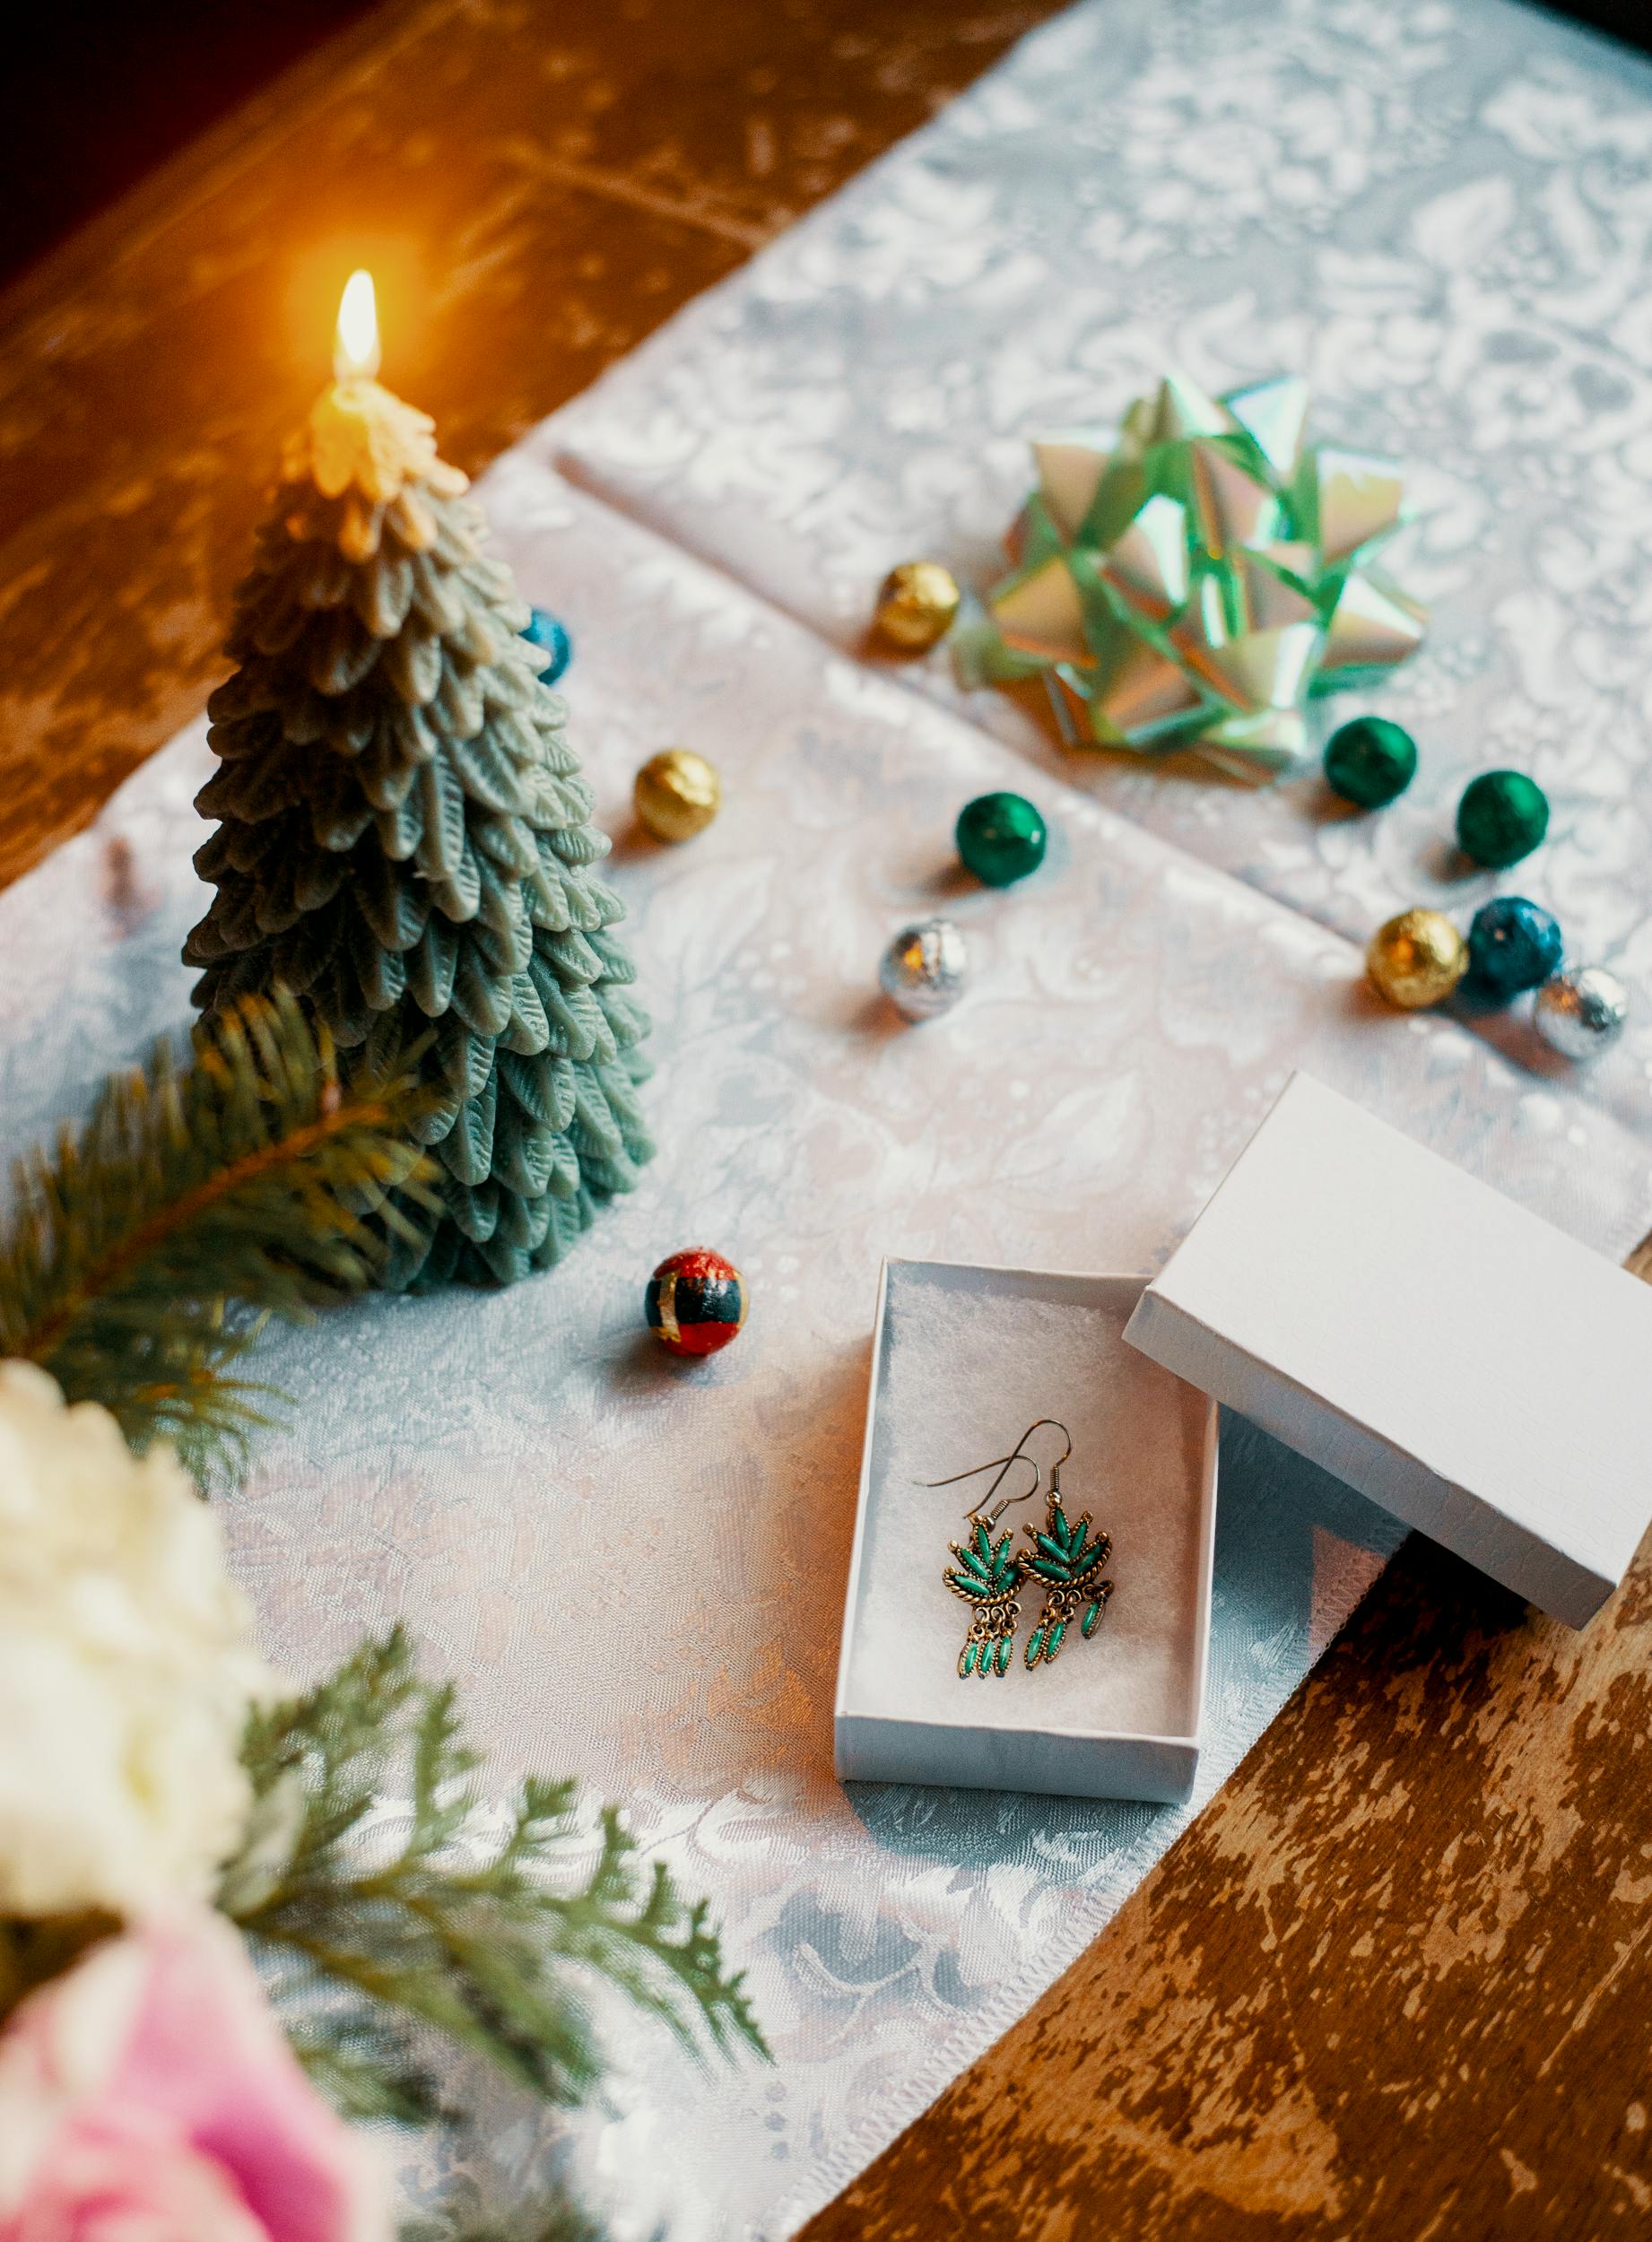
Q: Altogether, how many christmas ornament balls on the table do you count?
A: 11